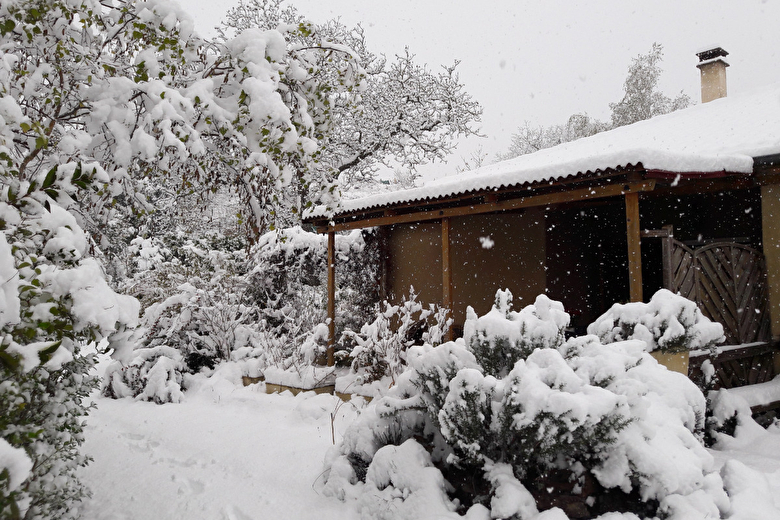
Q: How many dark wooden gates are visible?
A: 1